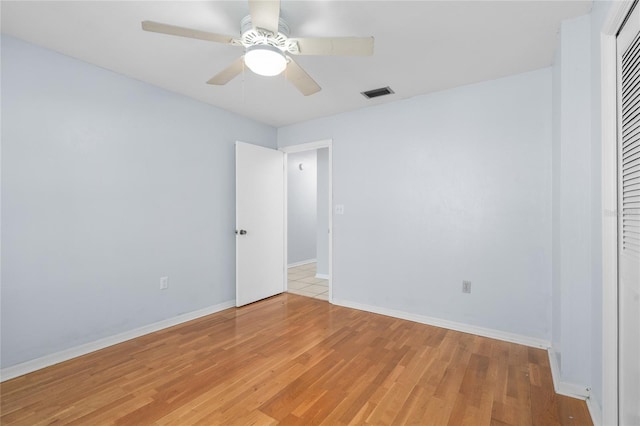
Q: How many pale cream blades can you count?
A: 5